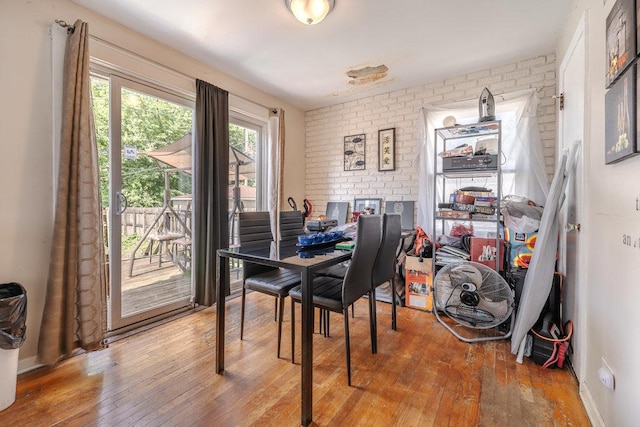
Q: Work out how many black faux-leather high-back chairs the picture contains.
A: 4